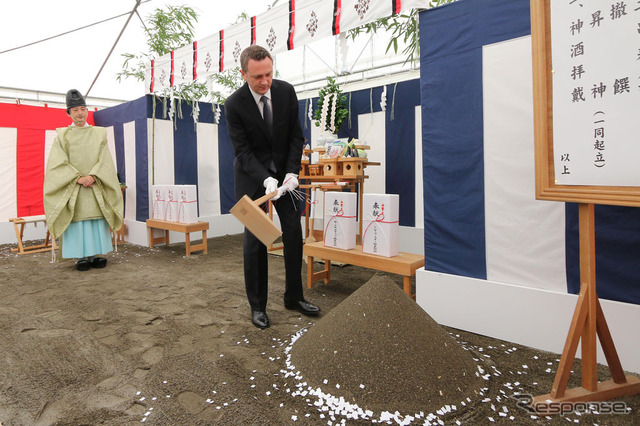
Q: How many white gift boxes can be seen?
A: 5